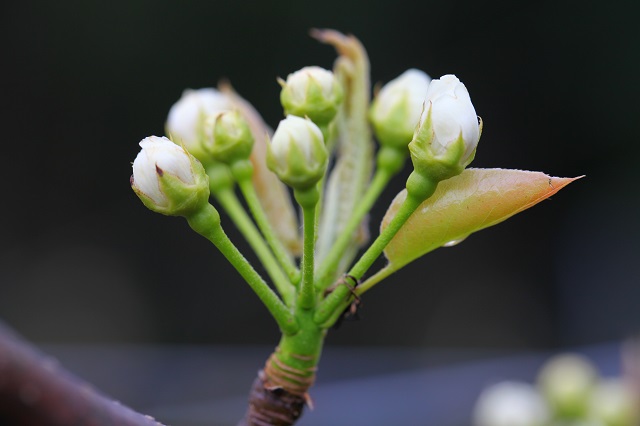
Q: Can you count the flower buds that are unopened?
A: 7